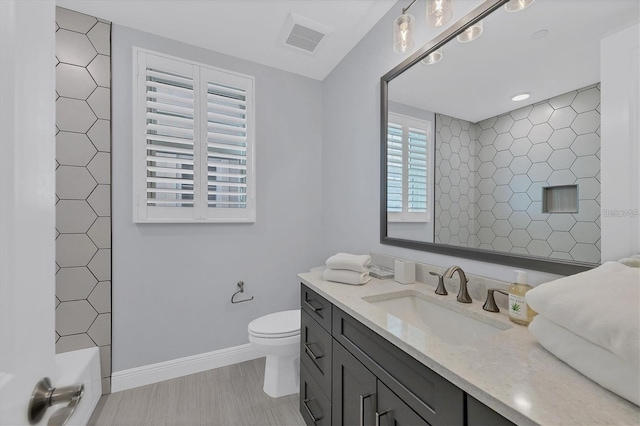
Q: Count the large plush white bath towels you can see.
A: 2